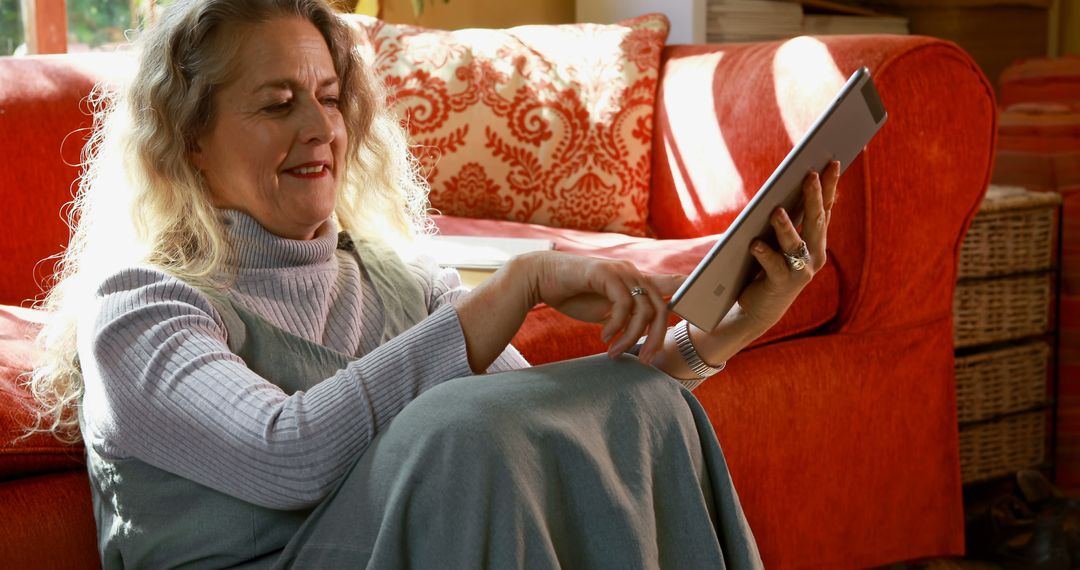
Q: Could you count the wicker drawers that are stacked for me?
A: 4